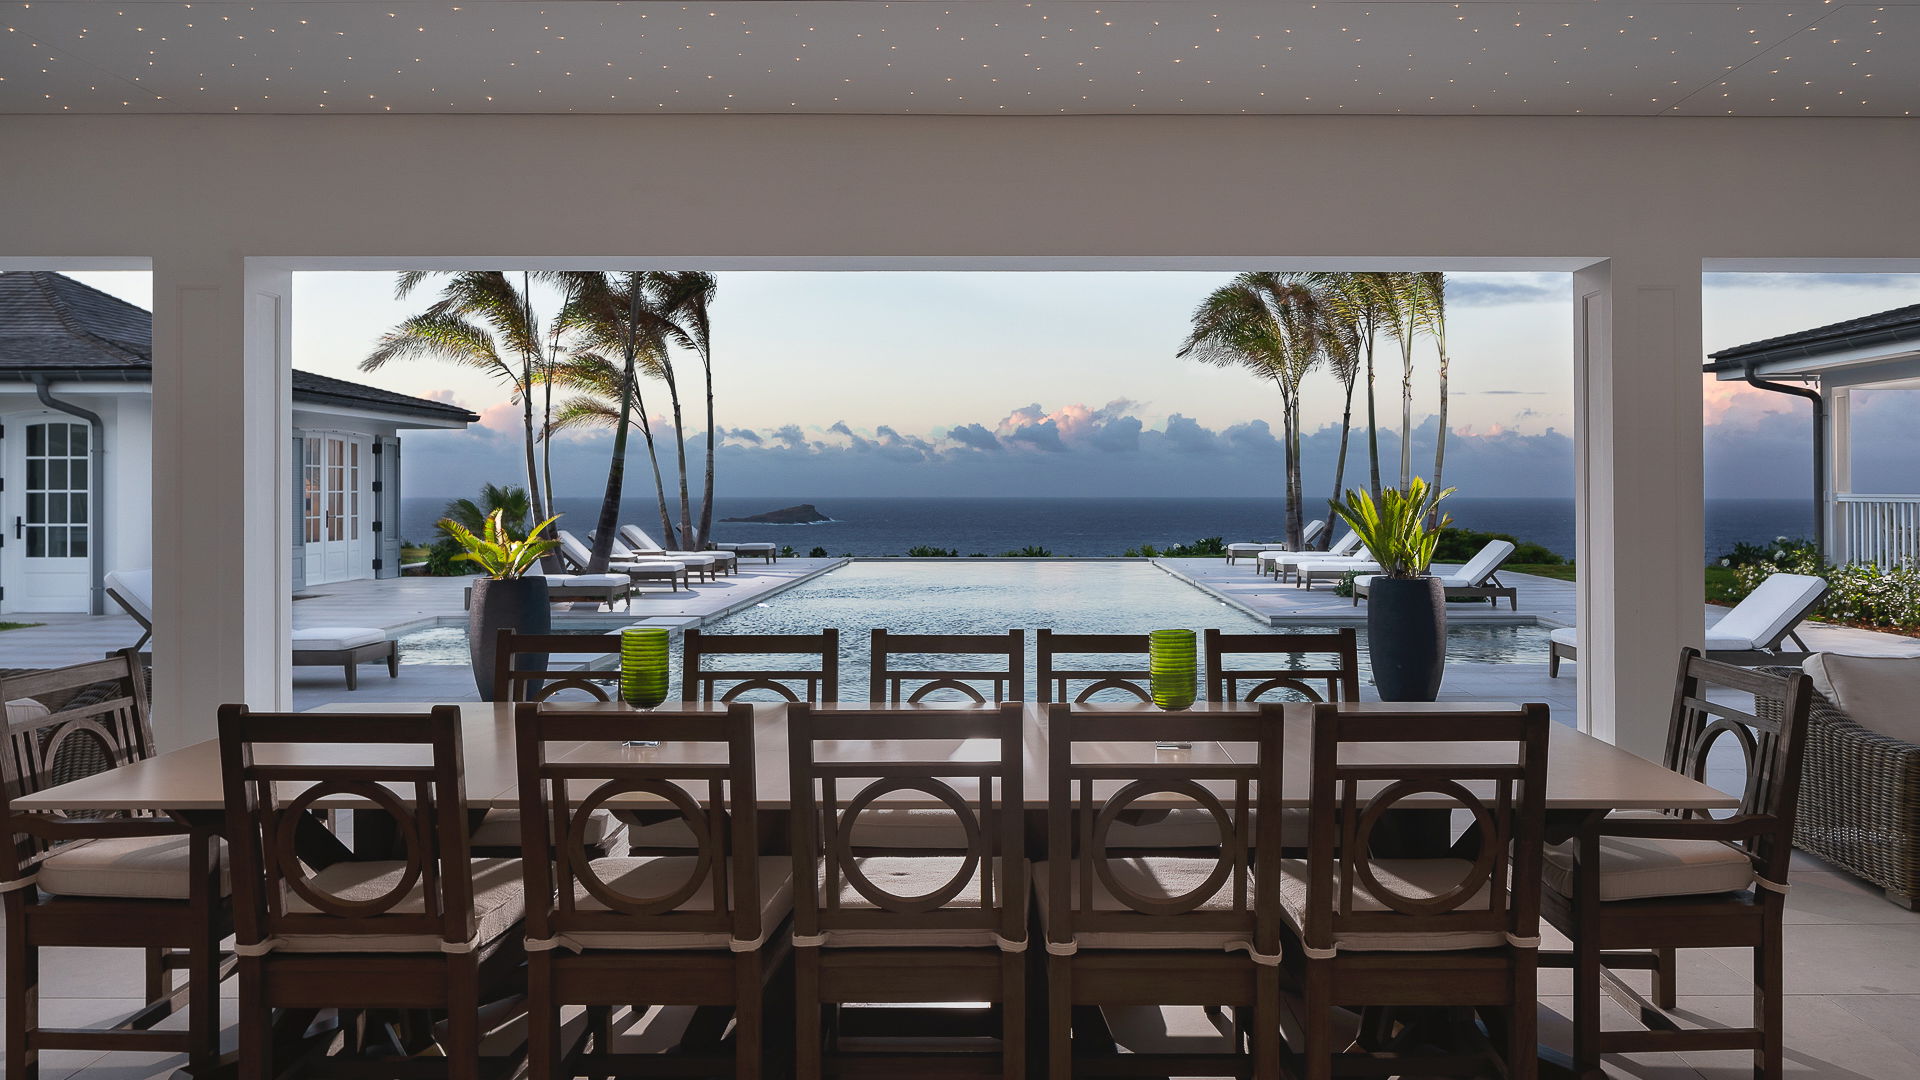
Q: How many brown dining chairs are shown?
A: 12